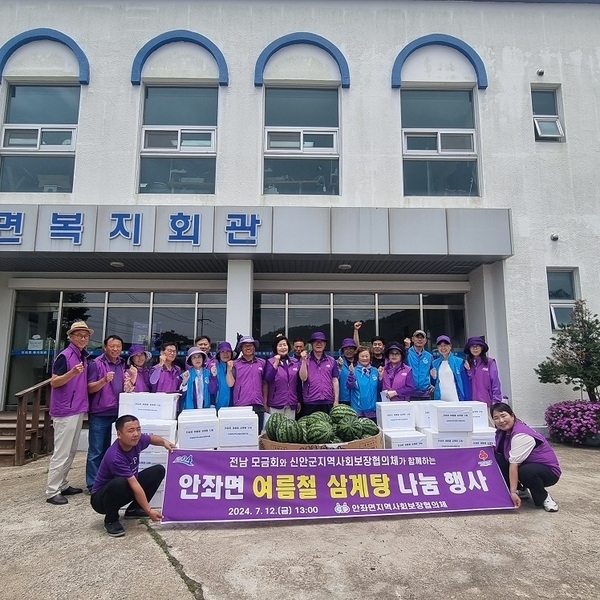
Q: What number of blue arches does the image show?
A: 4